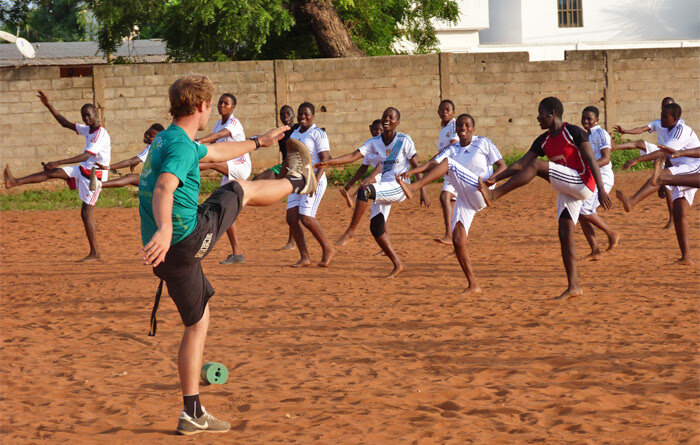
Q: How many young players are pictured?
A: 13